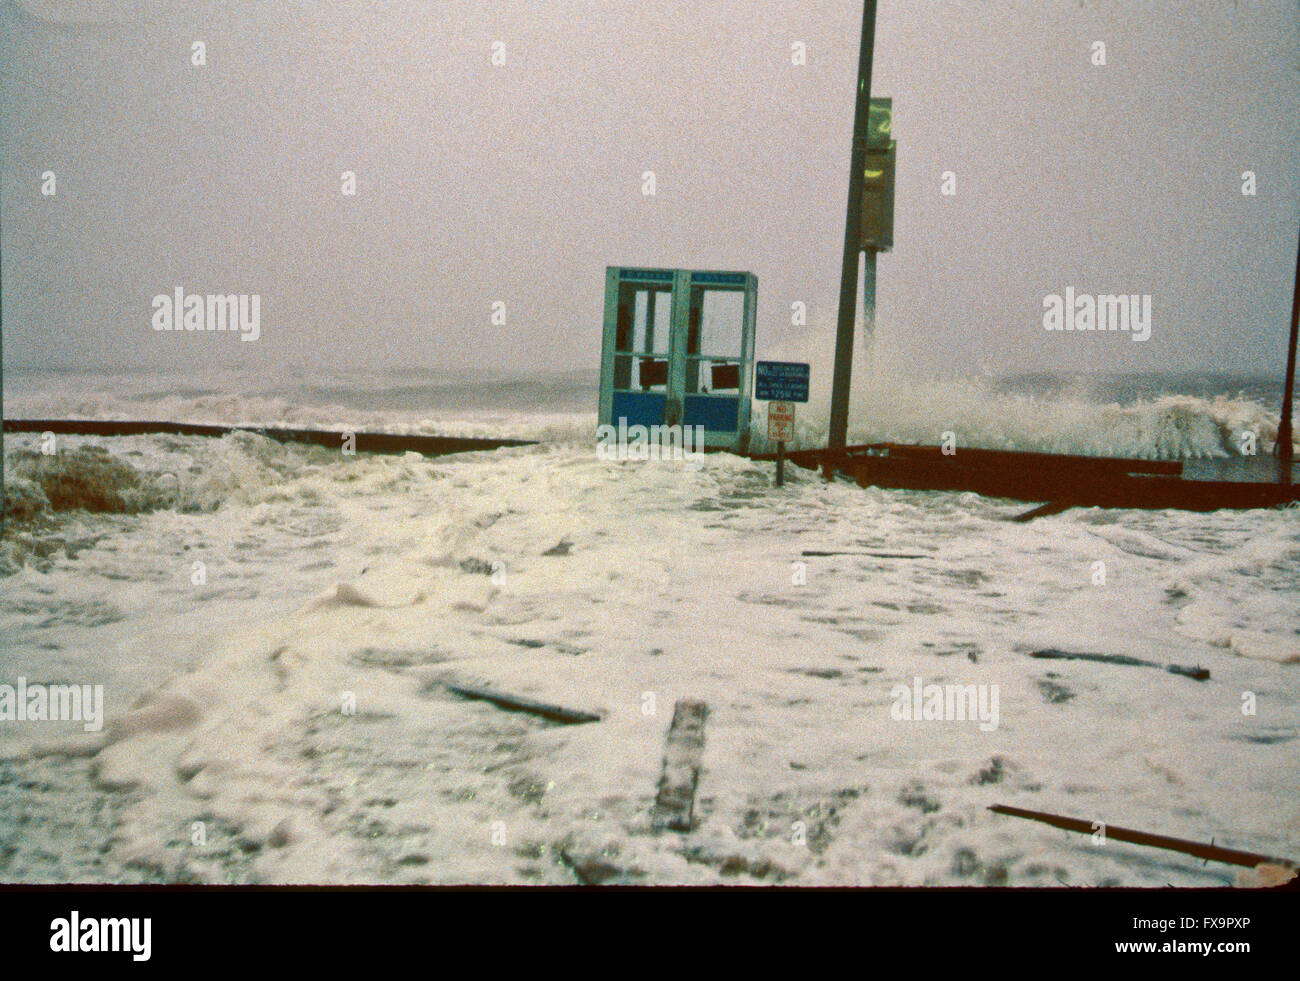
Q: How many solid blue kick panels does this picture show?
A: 2